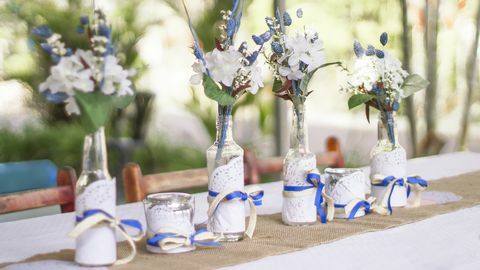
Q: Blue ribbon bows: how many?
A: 6